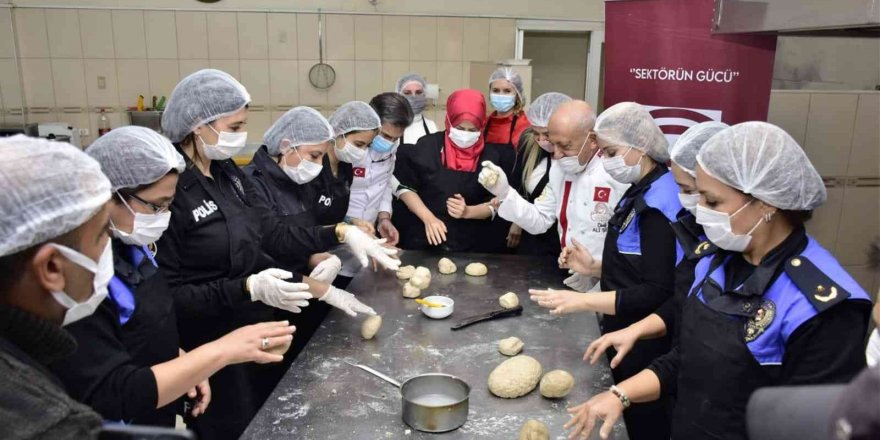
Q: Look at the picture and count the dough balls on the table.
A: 11